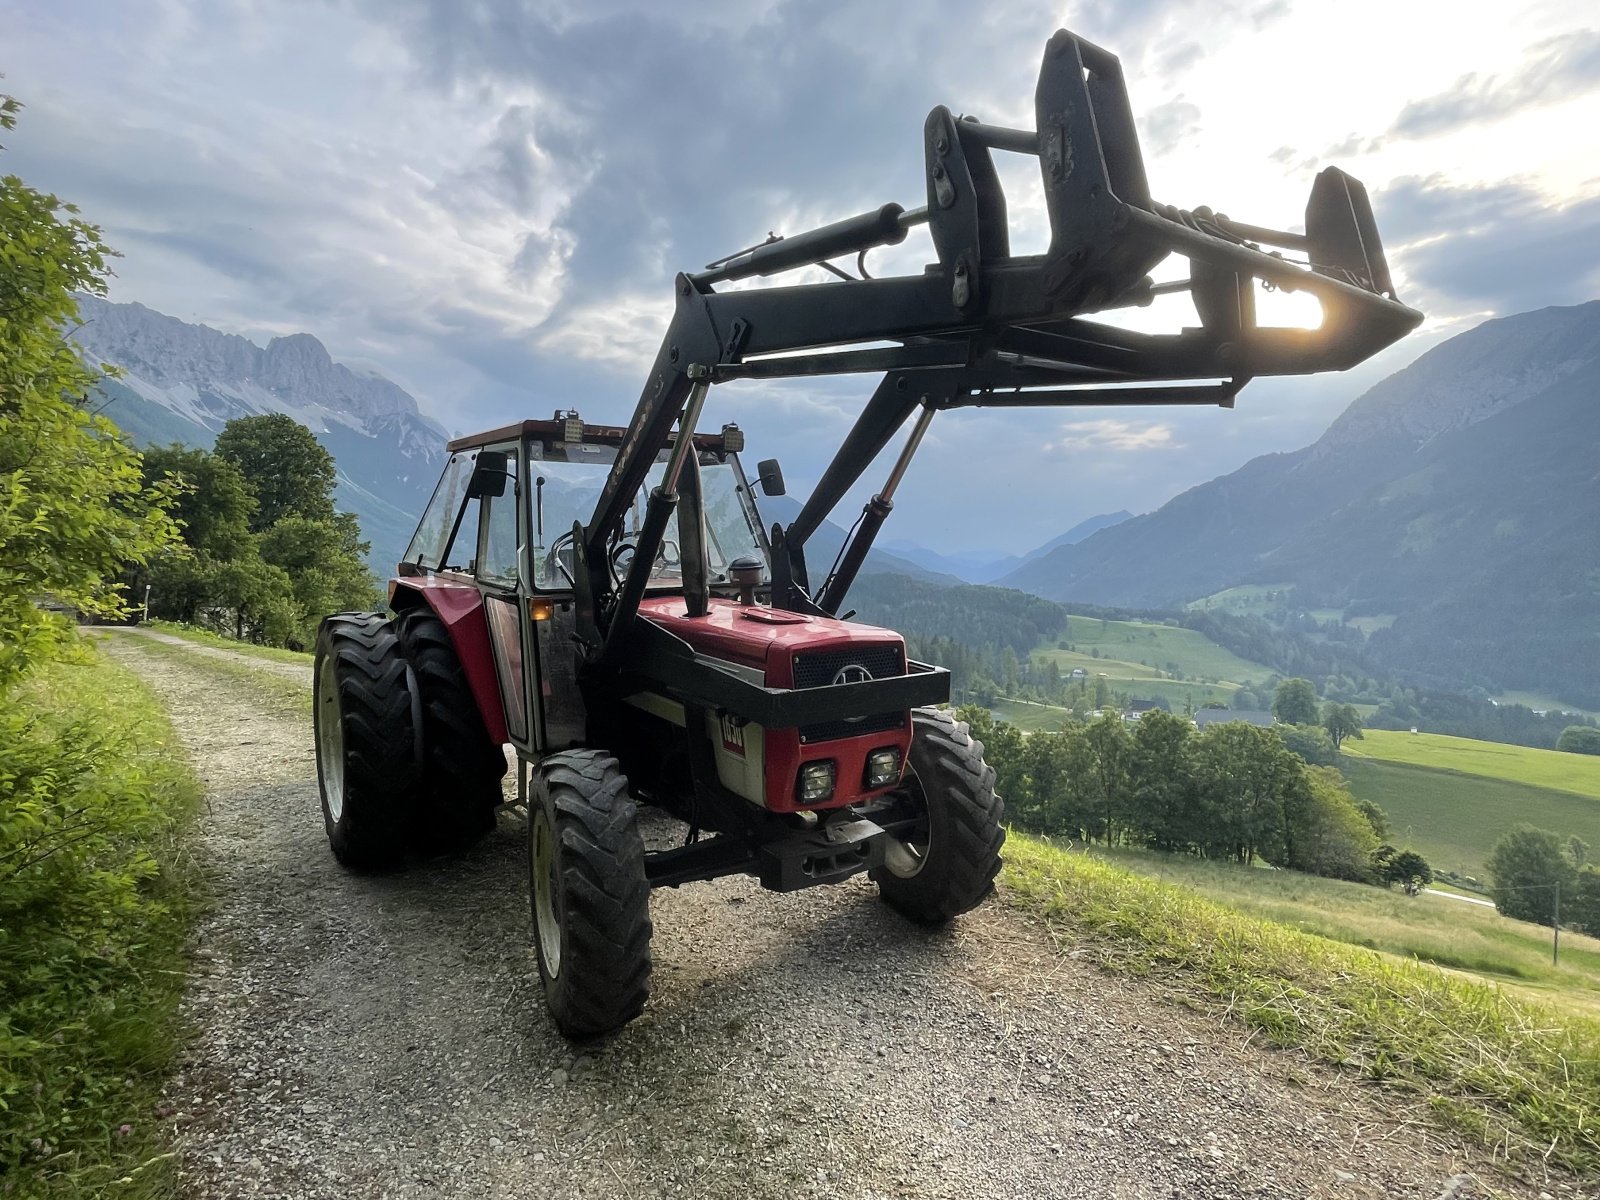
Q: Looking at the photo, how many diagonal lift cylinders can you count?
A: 2